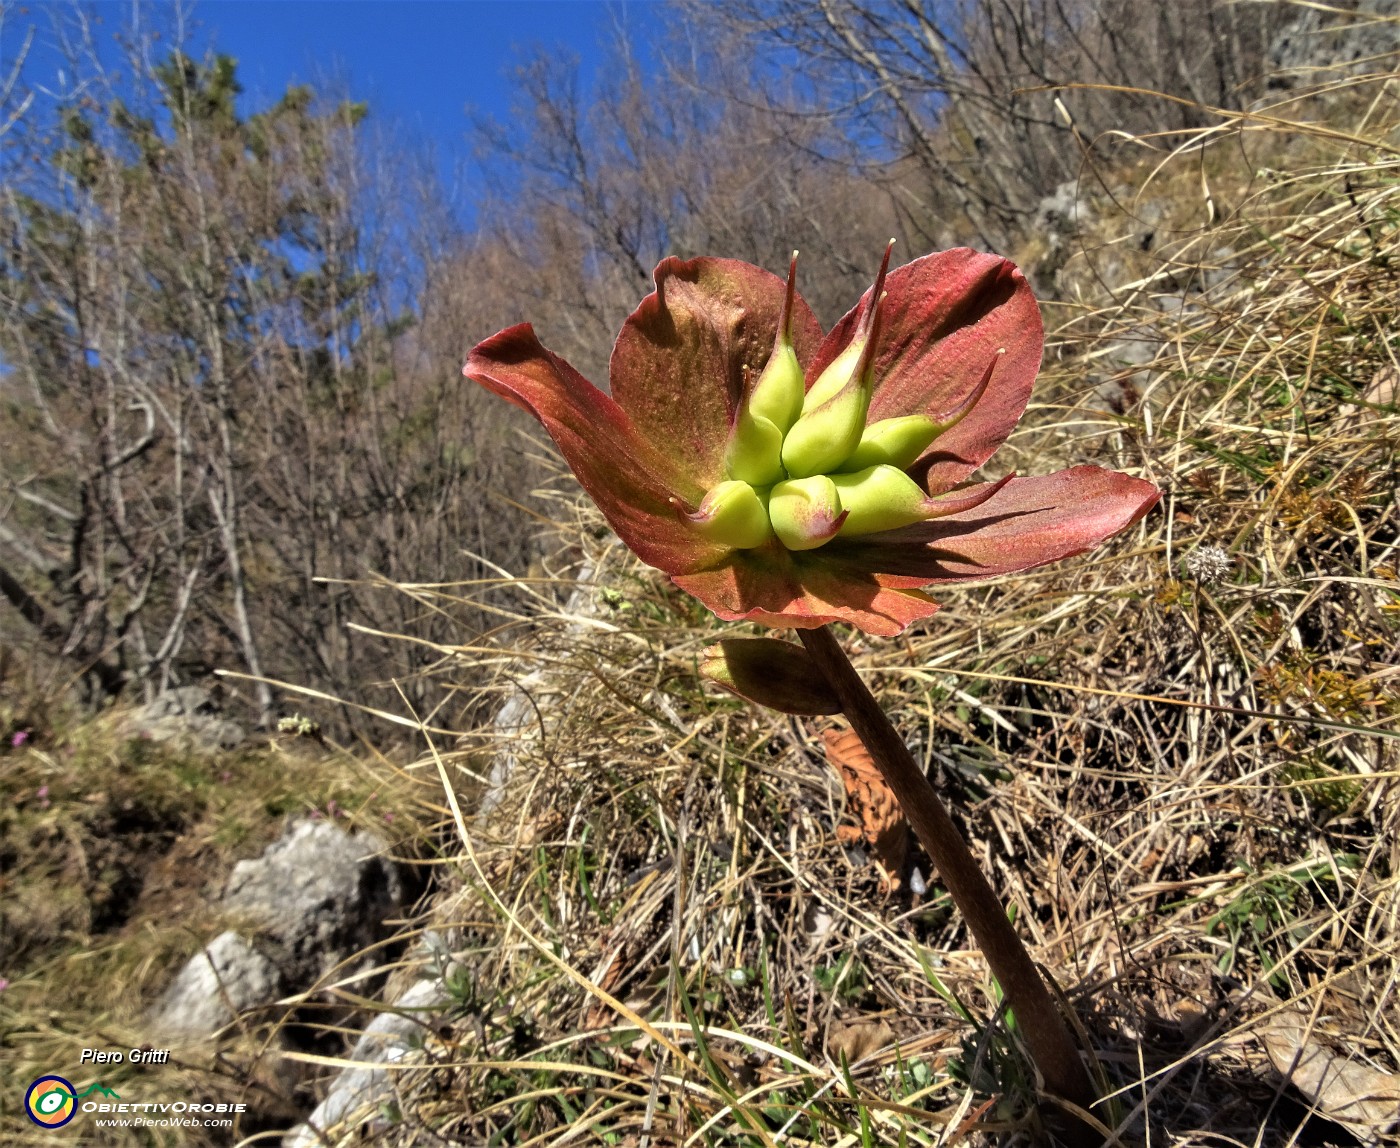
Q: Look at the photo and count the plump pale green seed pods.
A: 8